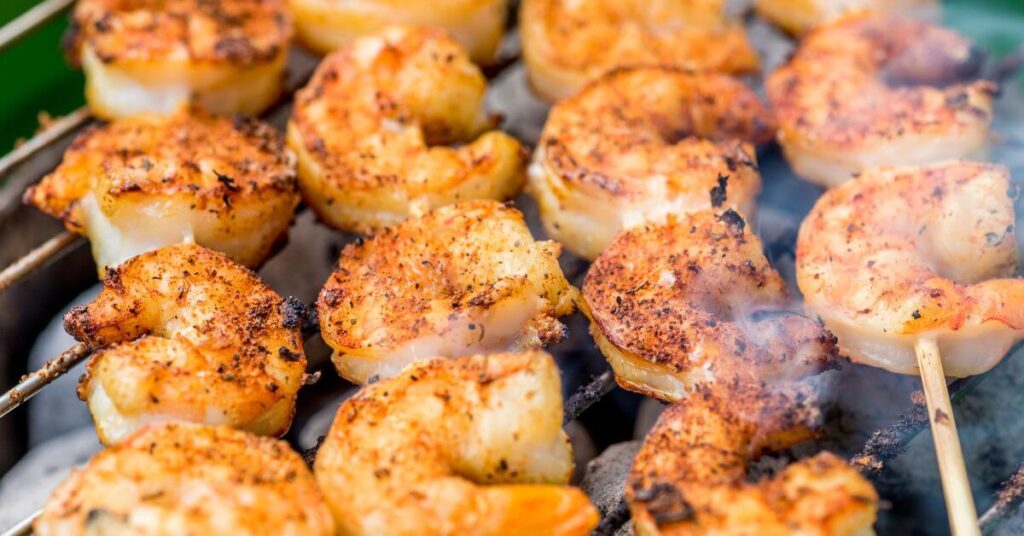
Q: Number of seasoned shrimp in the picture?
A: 15